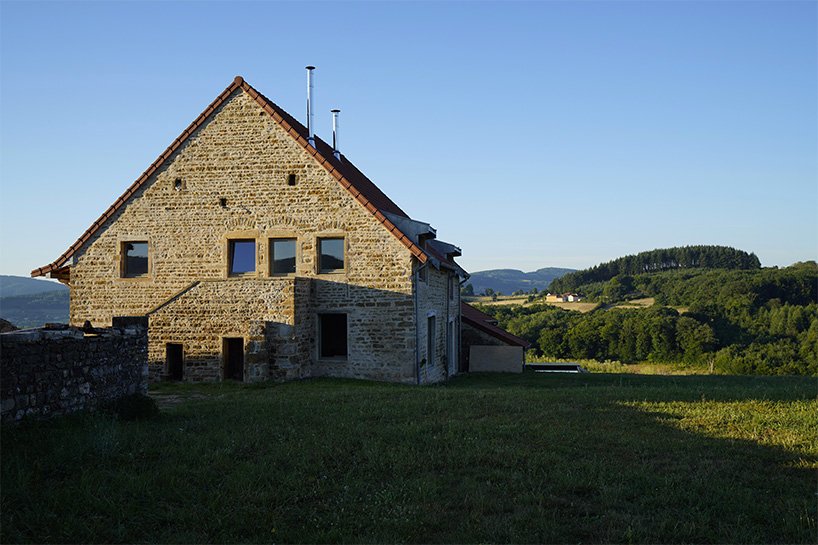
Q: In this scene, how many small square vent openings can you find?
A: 3